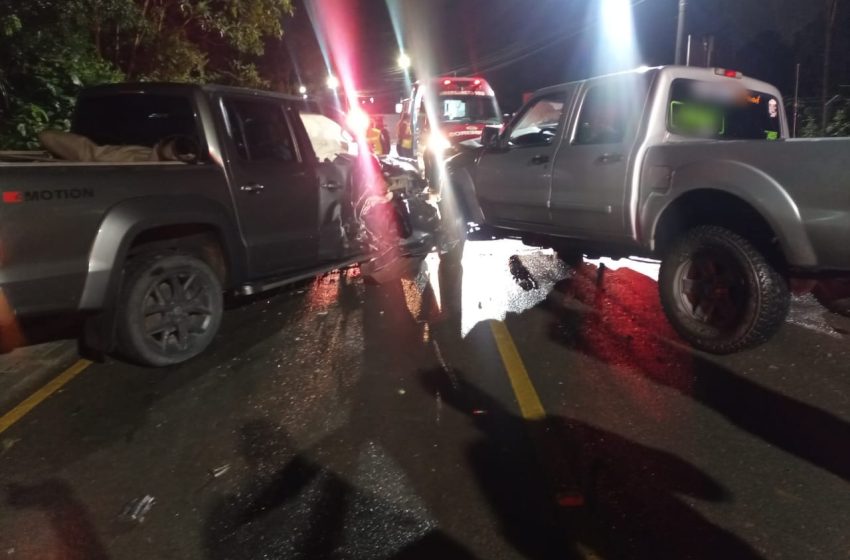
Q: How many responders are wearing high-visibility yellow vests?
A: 2